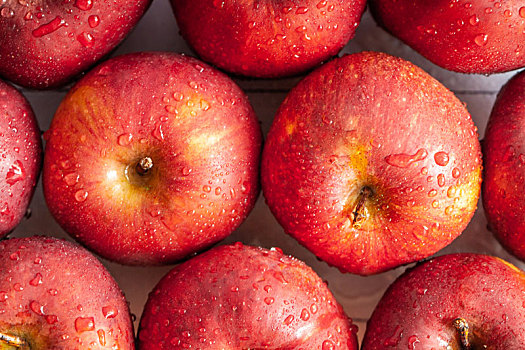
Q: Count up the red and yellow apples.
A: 10